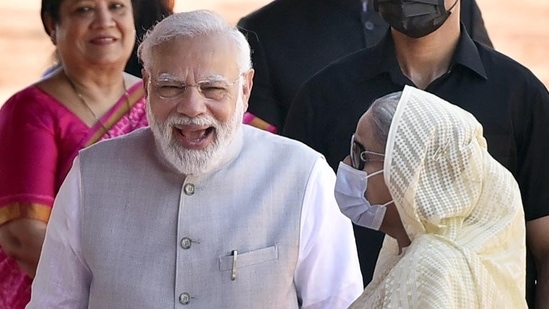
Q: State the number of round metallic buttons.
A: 3